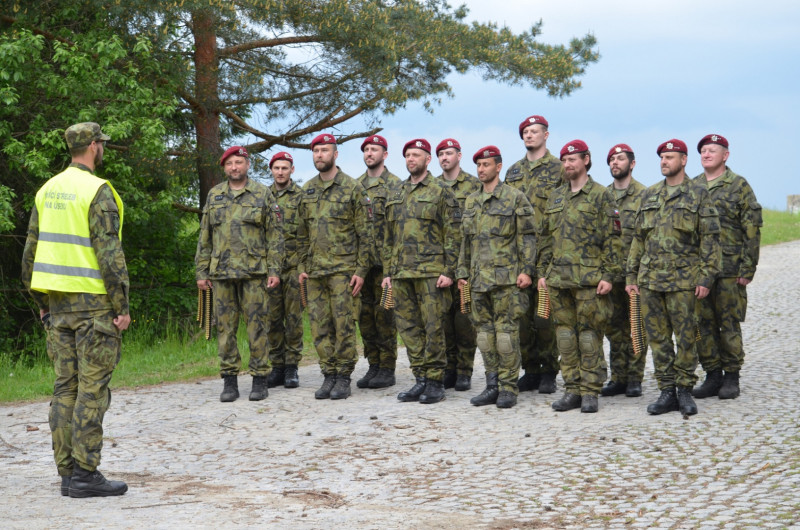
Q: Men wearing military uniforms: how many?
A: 13